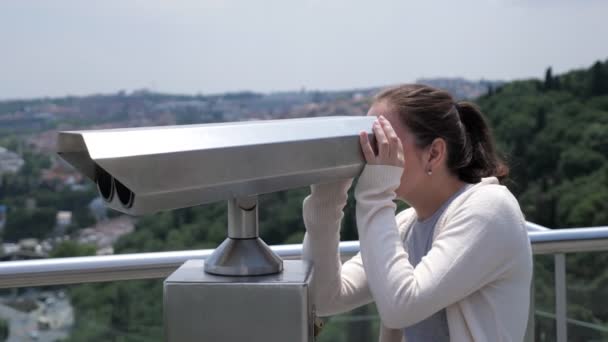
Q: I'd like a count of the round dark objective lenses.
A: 2